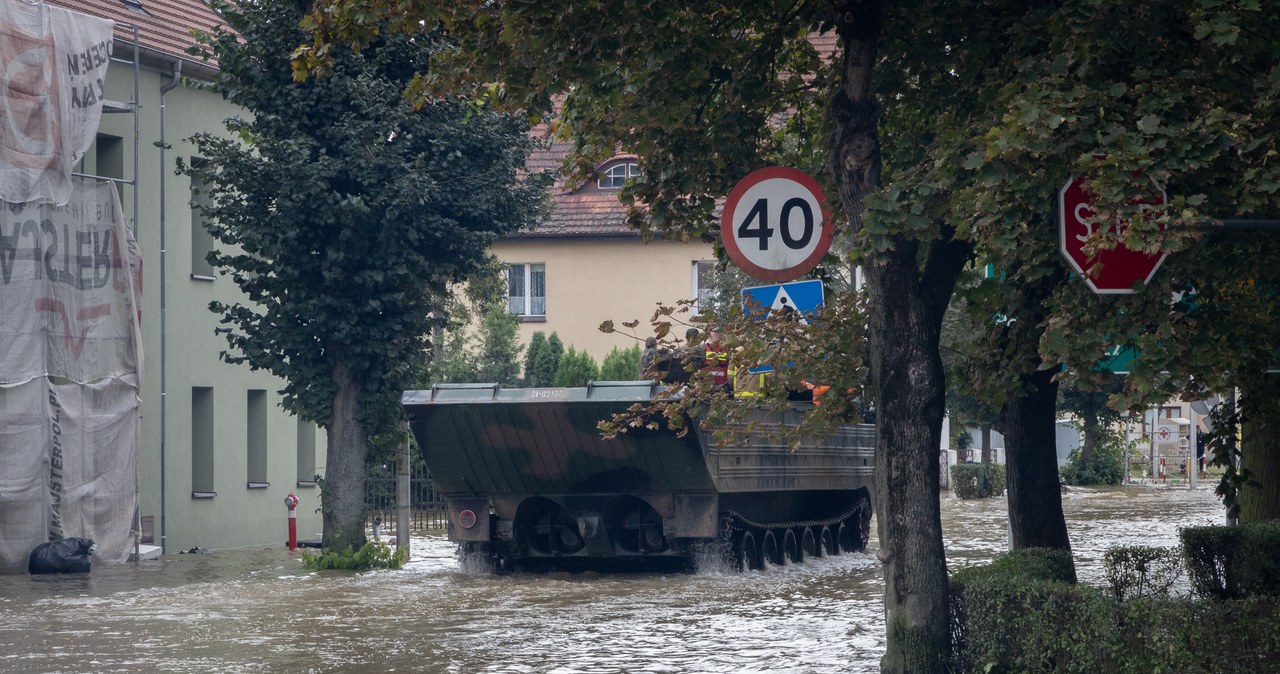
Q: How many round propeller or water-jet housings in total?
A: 2